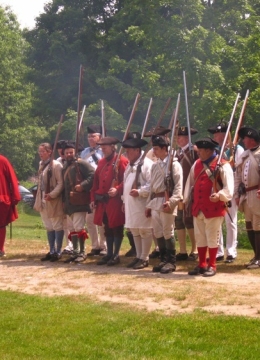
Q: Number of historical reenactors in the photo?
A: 13